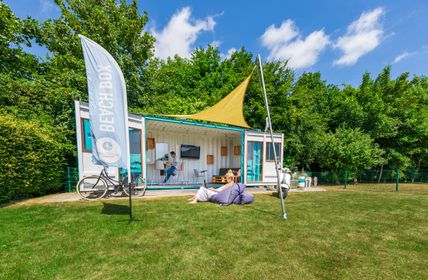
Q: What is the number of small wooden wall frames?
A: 4